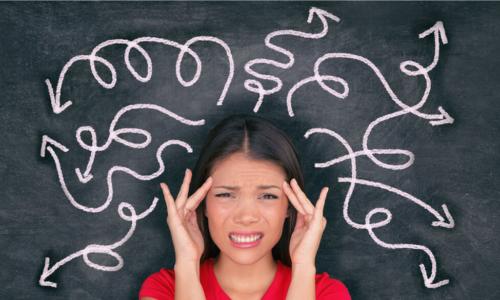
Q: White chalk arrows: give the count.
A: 9